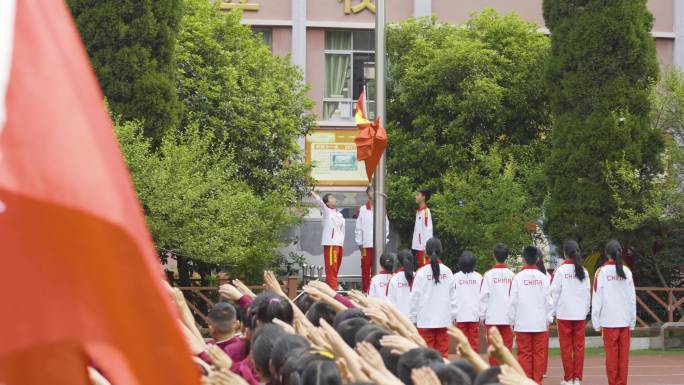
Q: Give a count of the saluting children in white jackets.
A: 0